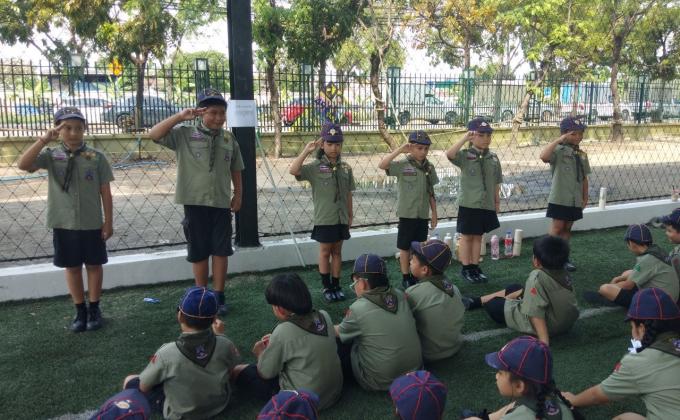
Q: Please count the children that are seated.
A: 12